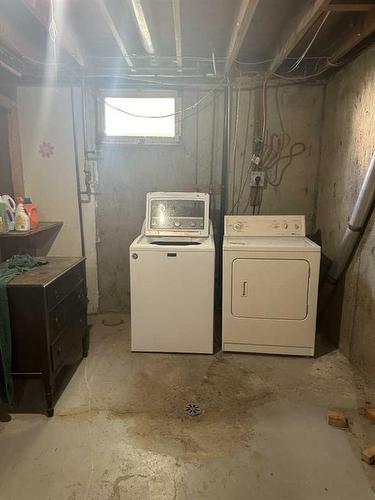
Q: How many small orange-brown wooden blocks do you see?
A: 3